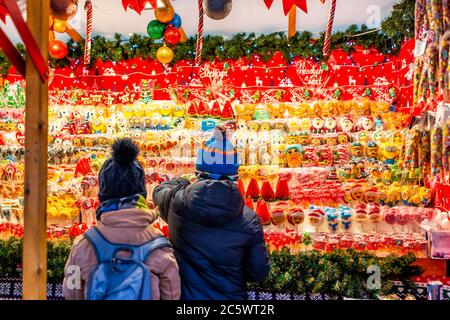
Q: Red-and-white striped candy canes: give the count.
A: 3